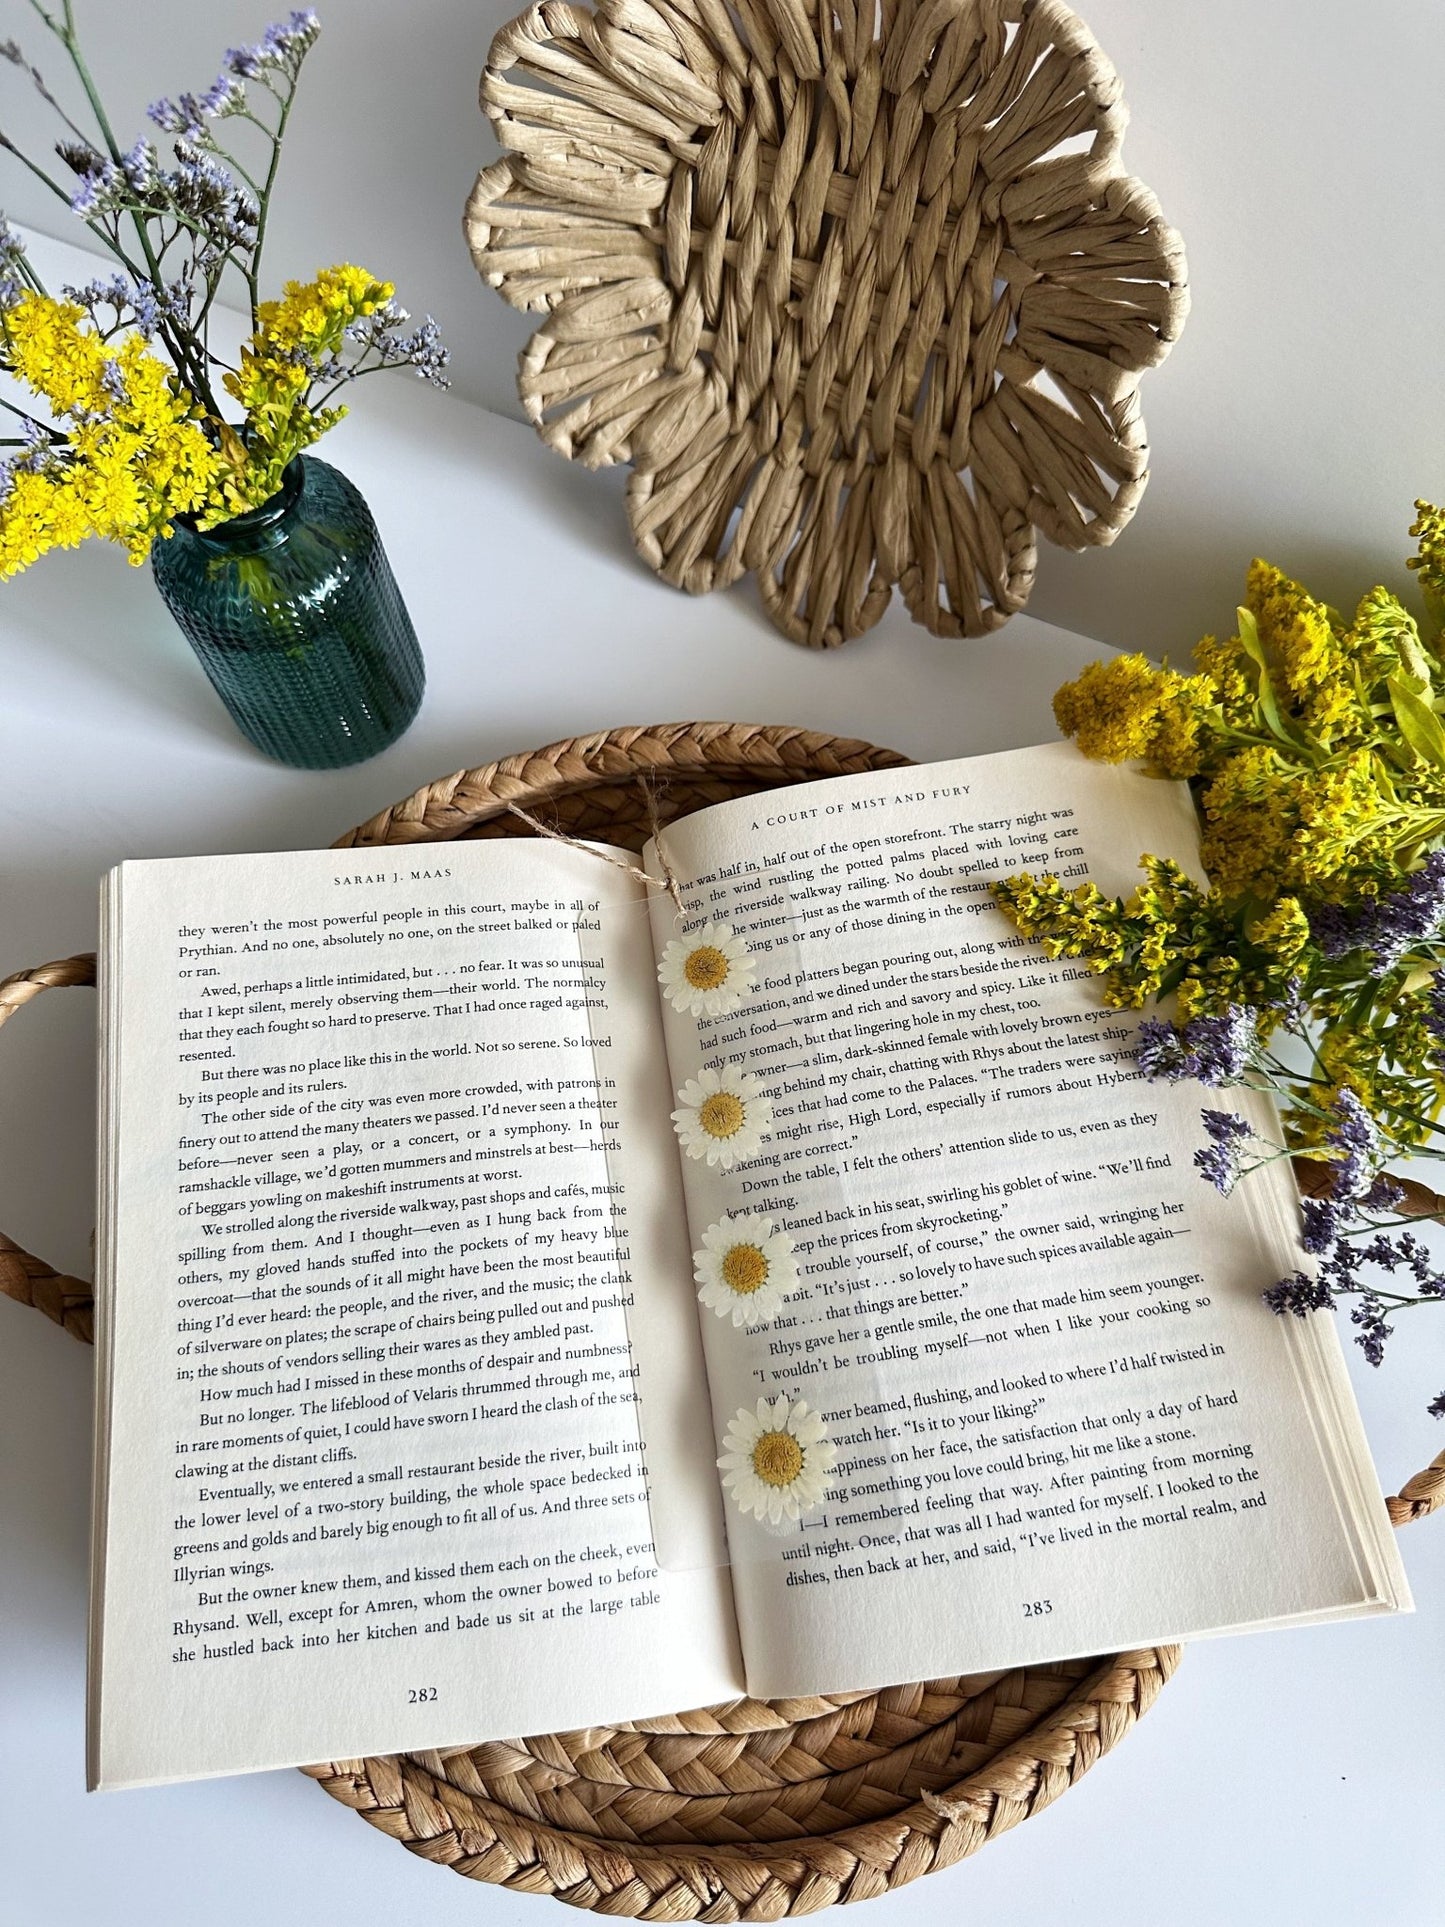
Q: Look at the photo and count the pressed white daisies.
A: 4